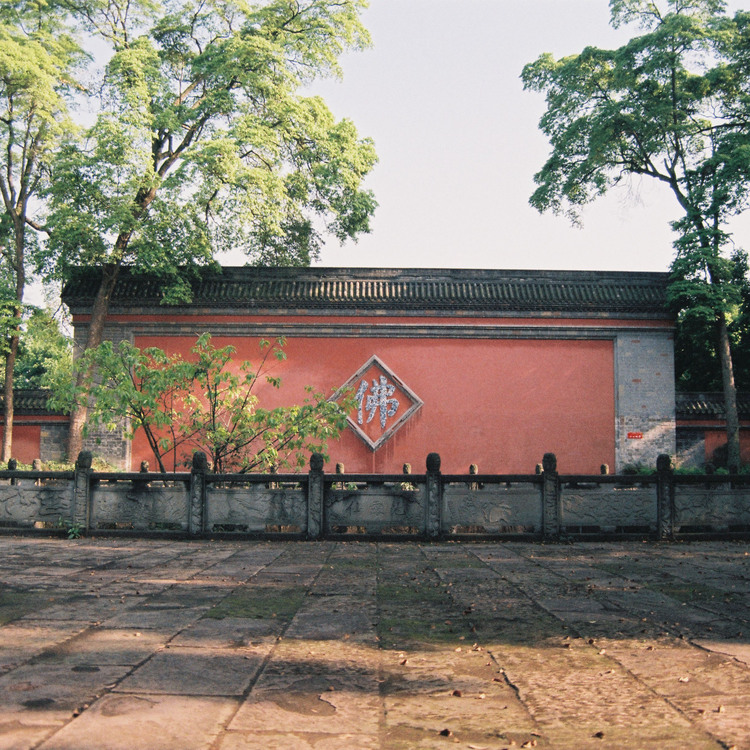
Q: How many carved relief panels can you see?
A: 7